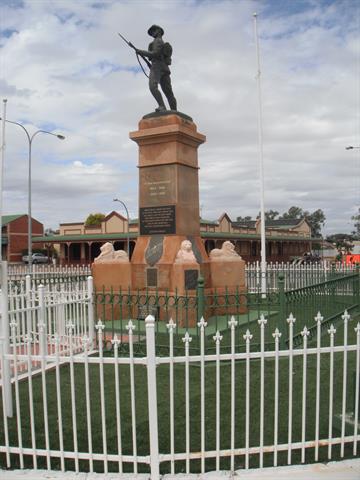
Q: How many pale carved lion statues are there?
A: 3